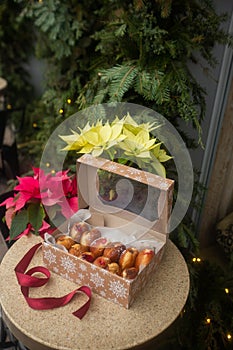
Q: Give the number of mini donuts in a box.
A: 12